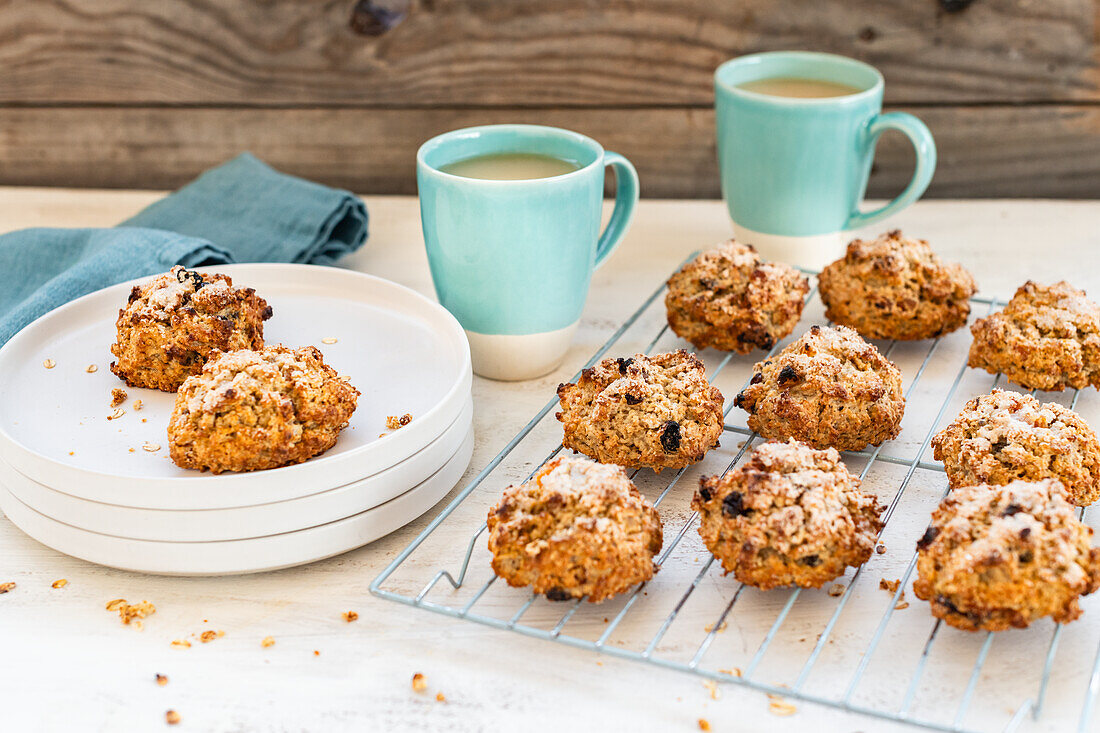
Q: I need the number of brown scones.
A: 11